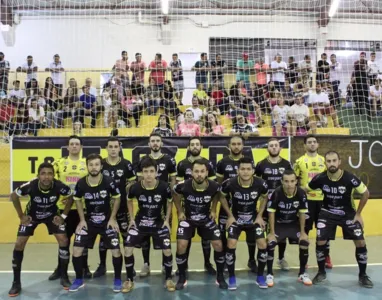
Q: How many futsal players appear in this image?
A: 14